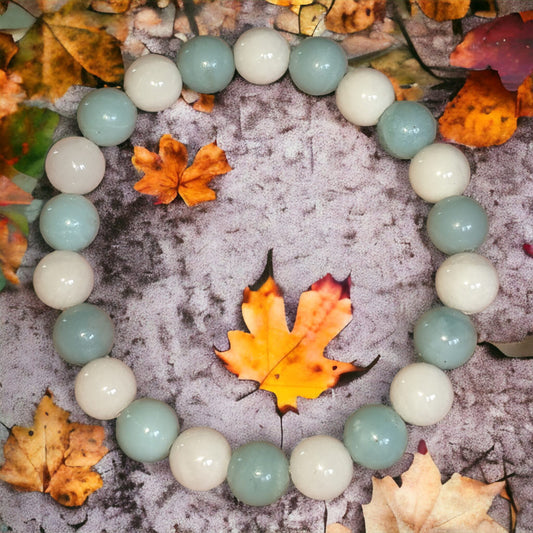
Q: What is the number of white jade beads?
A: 11